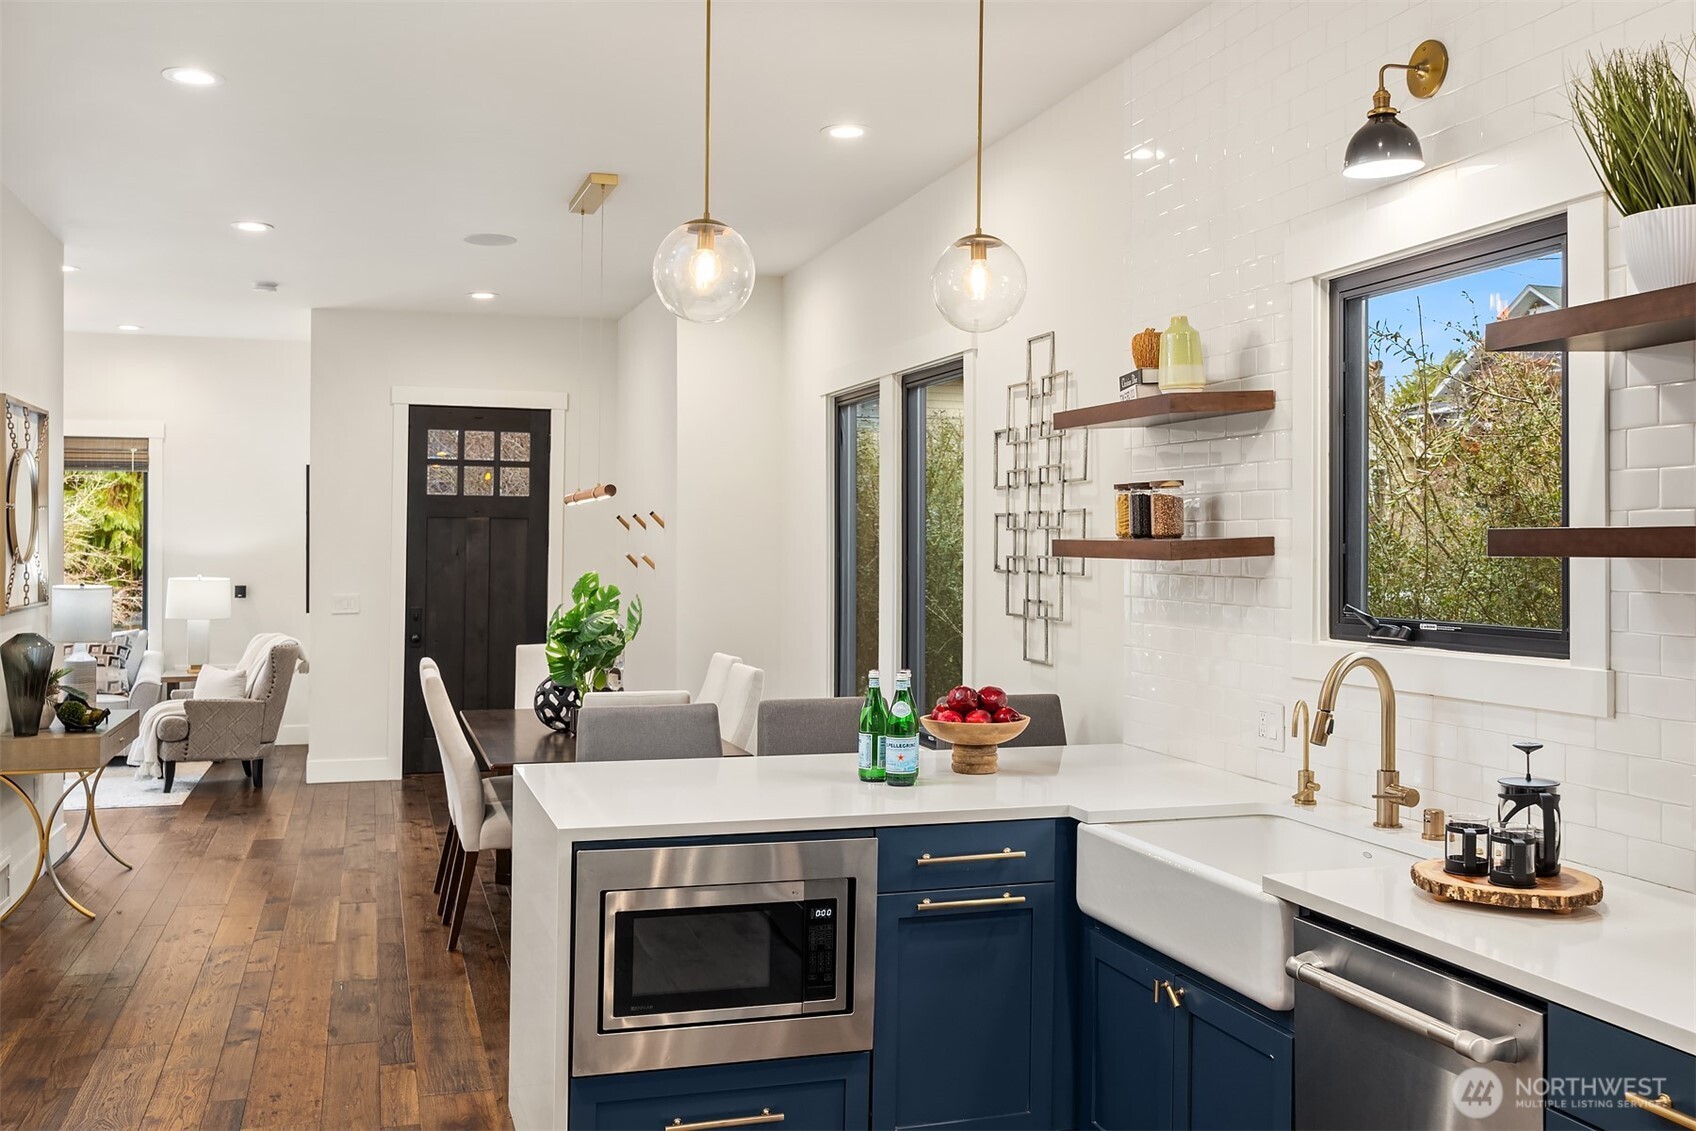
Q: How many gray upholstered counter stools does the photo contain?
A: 3